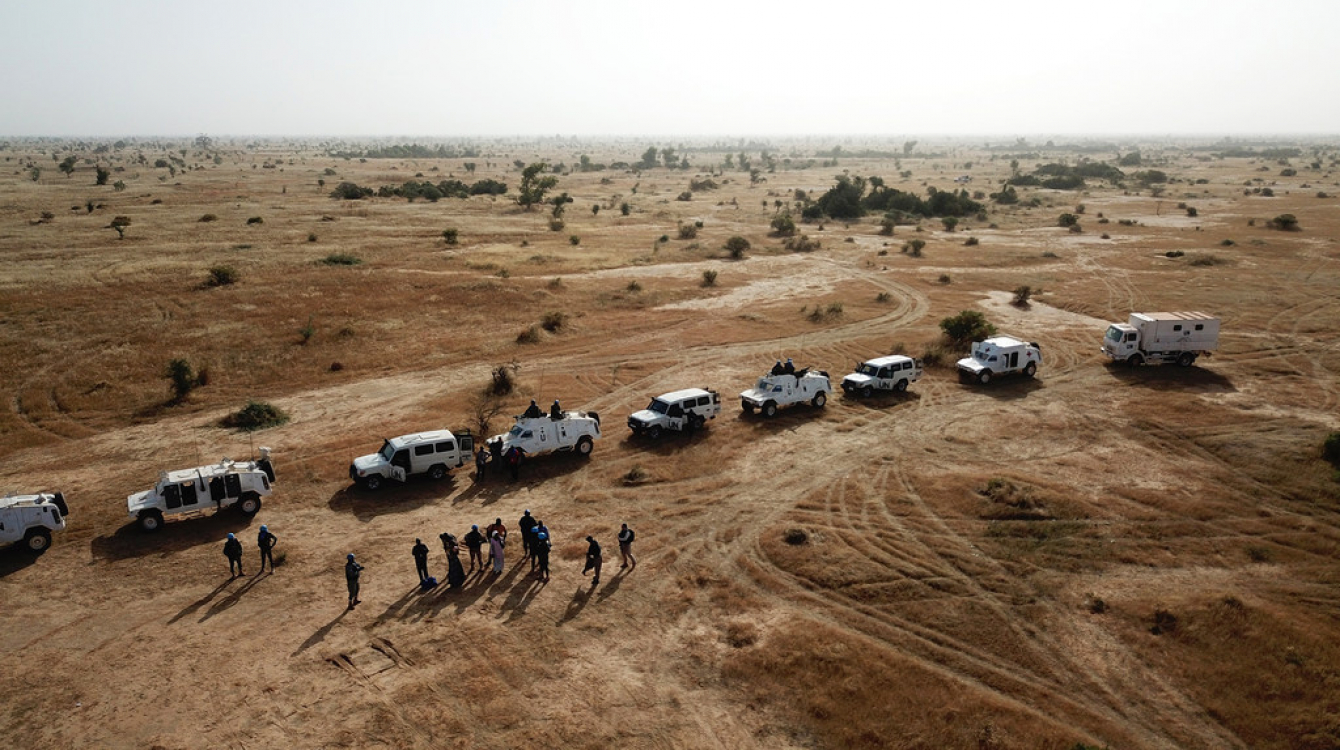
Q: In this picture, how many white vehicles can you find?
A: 9